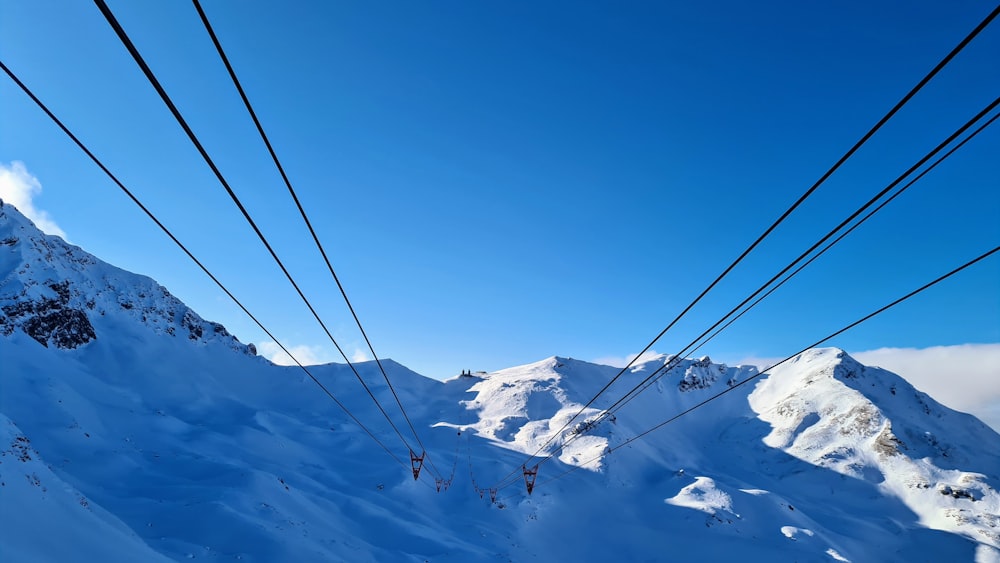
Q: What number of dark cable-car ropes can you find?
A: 7